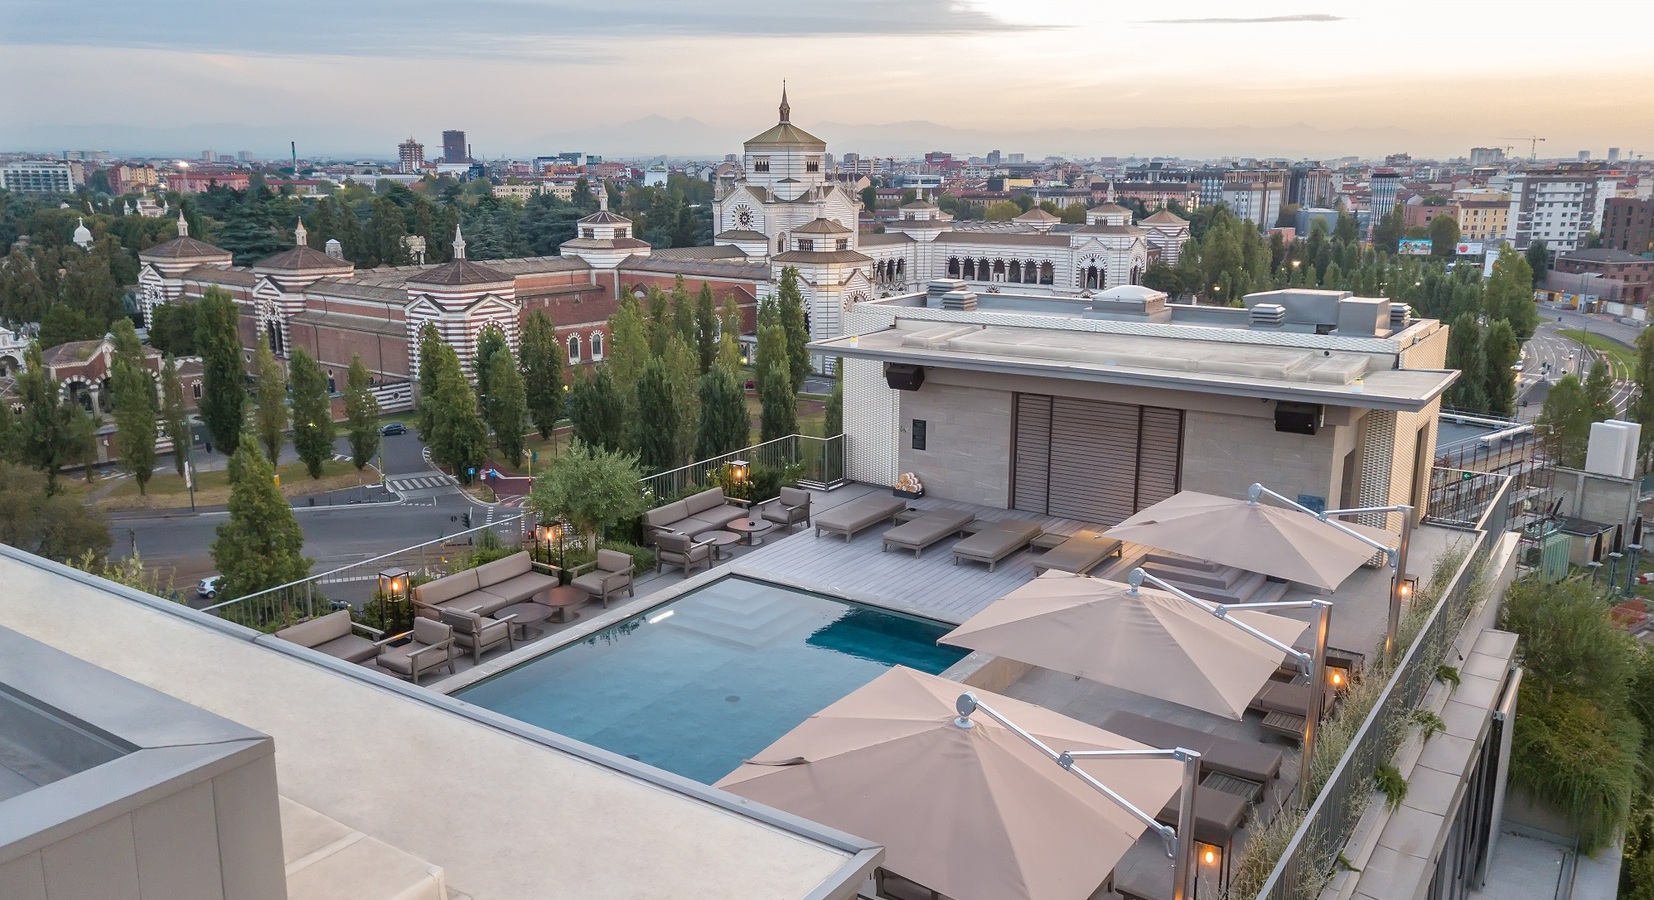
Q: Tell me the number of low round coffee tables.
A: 4